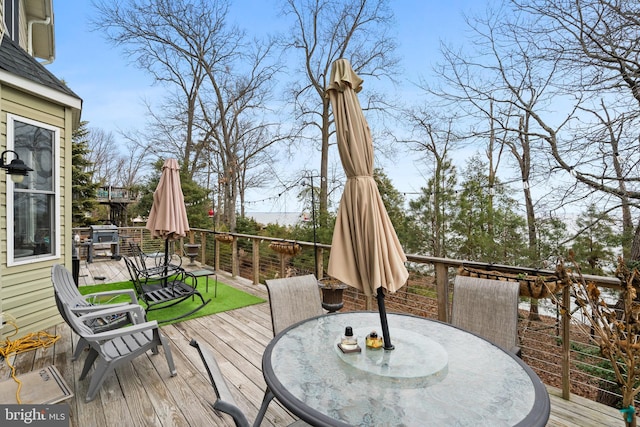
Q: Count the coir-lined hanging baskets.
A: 3